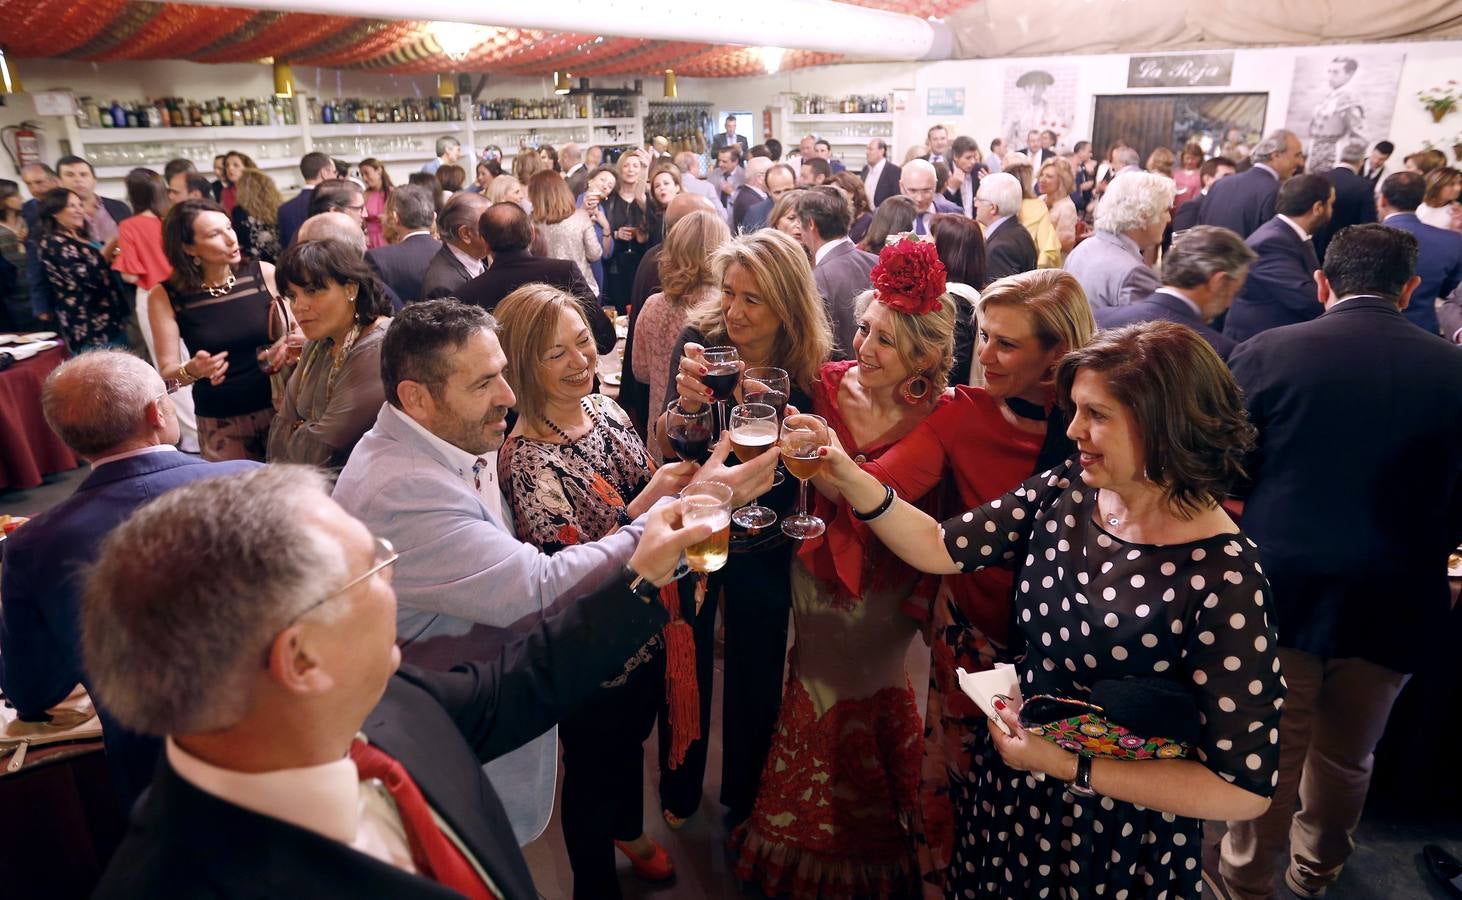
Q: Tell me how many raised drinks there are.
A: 6